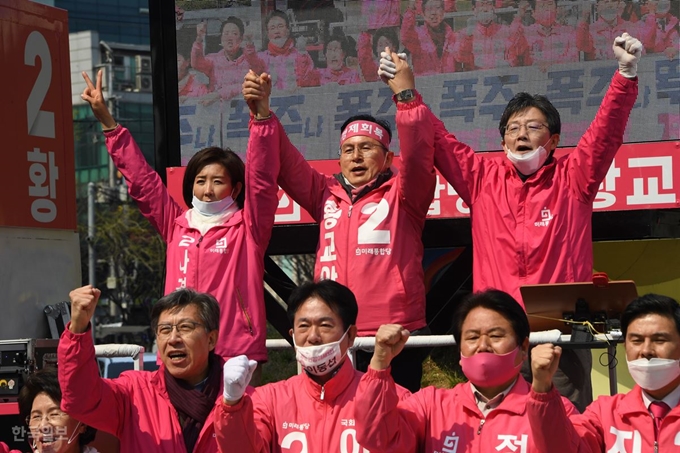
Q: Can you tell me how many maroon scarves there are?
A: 1